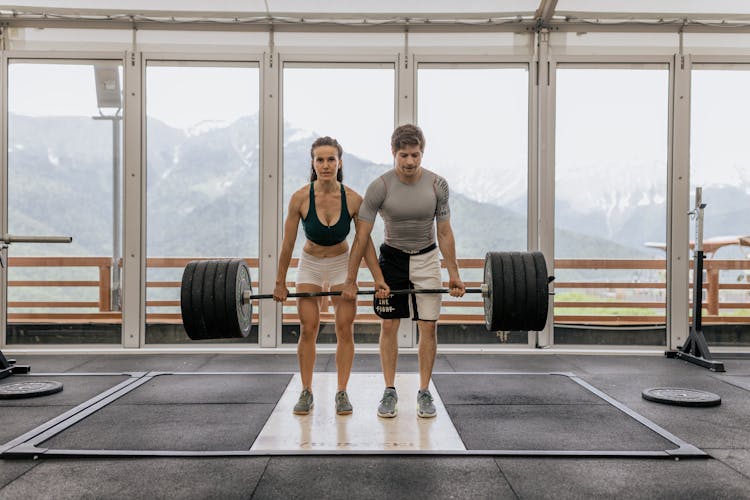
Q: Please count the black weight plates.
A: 12